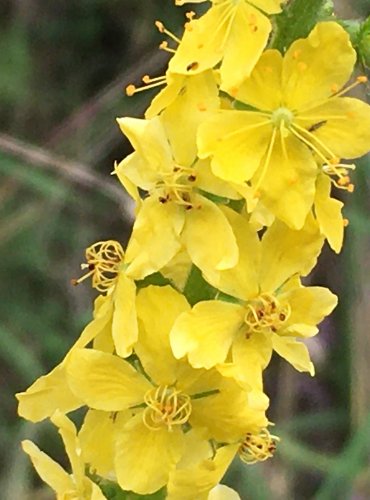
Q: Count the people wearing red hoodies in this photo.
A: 0